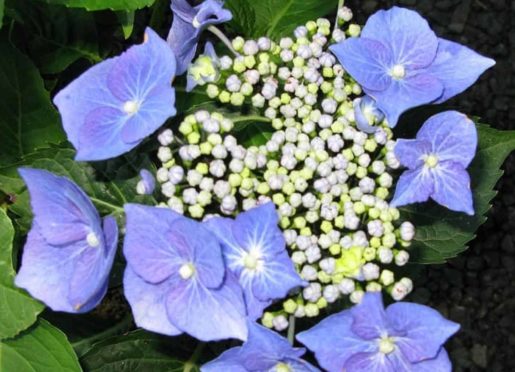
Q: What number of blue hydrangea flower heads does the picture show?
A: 9